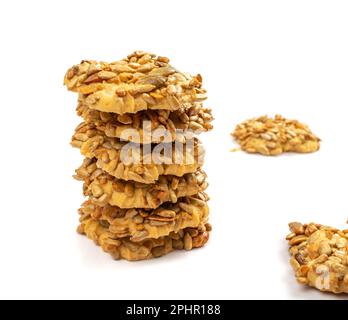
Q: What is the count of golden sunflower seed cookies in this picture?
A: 8